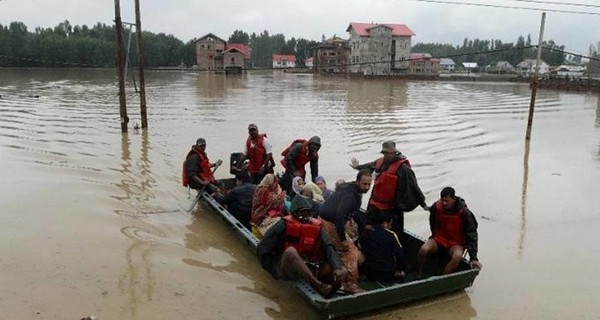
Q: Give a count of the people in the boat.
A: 14